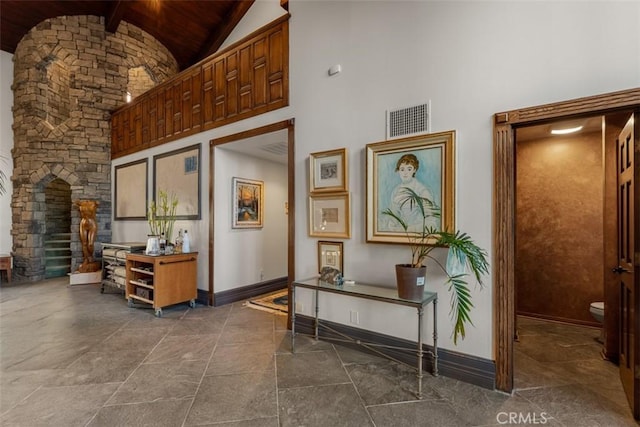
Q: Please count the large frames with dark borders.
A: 2